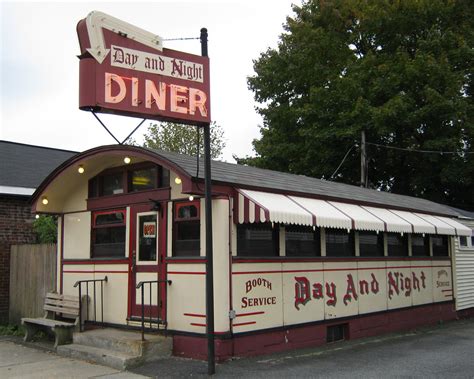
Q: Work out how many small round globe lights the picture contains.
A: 6